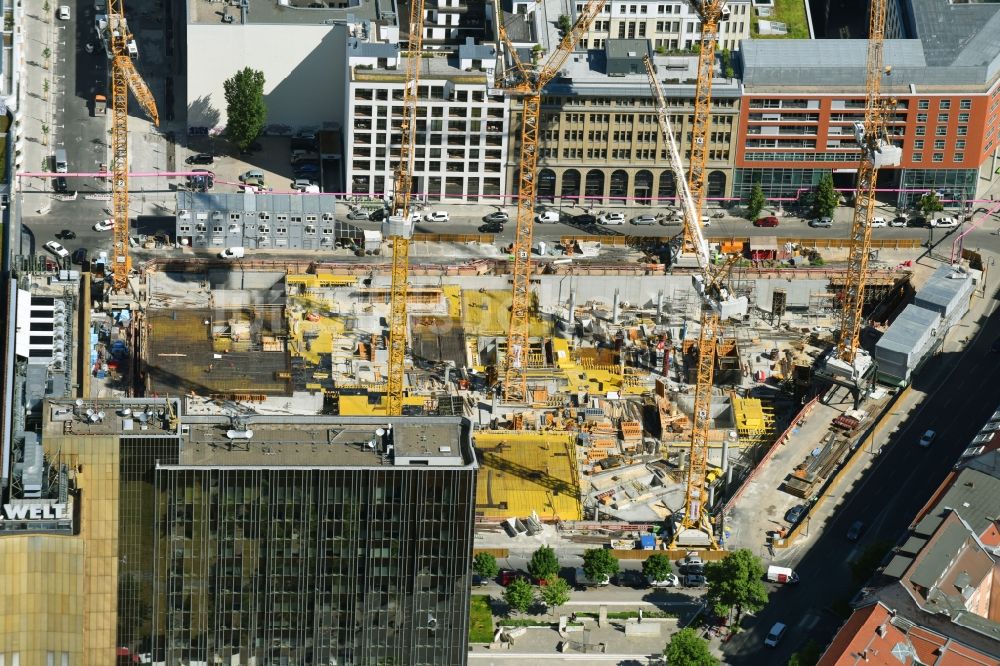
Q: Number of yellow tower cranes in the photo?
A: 6